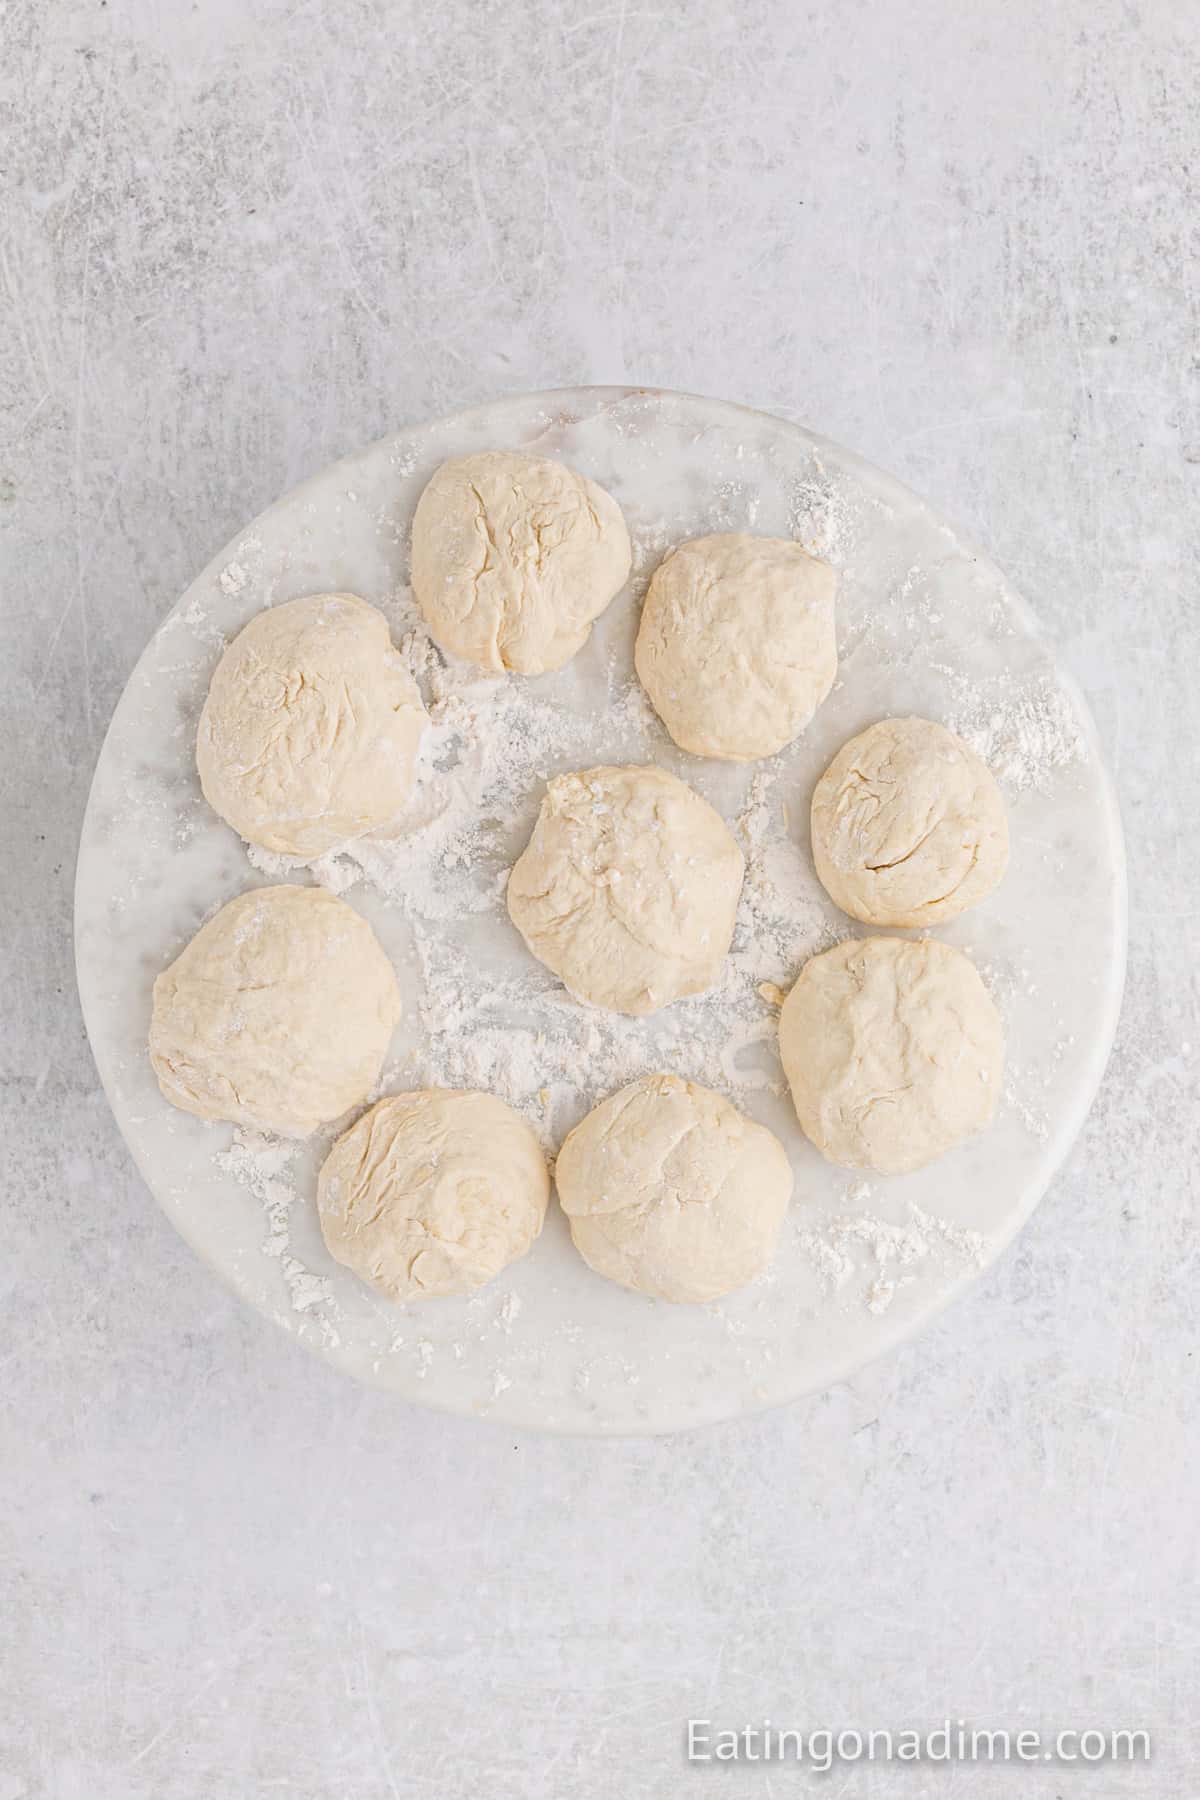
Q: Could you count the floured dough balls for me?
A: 9